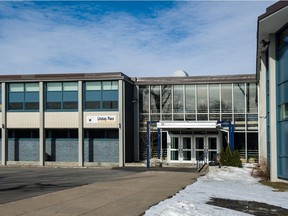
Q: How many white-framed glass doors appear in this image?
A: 4